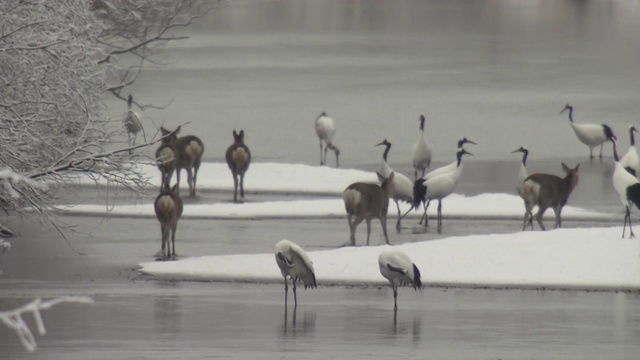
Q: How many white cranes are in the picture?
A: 12